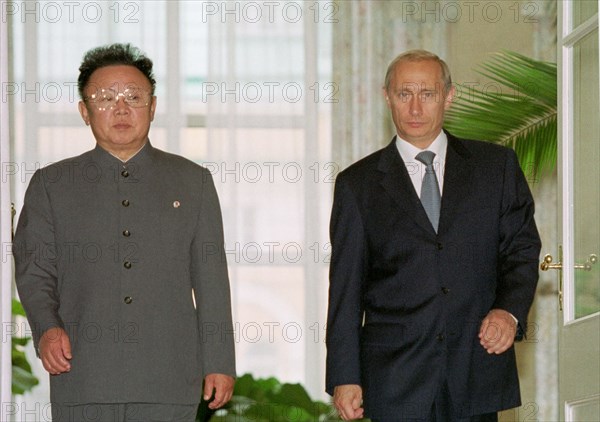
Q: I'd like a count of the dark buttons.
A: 8